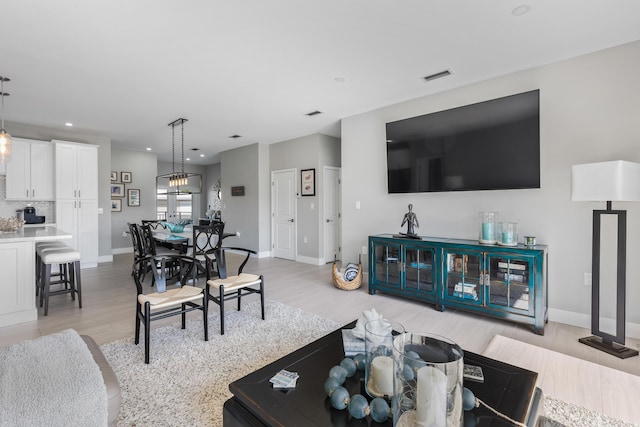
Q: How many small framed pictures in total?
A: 5